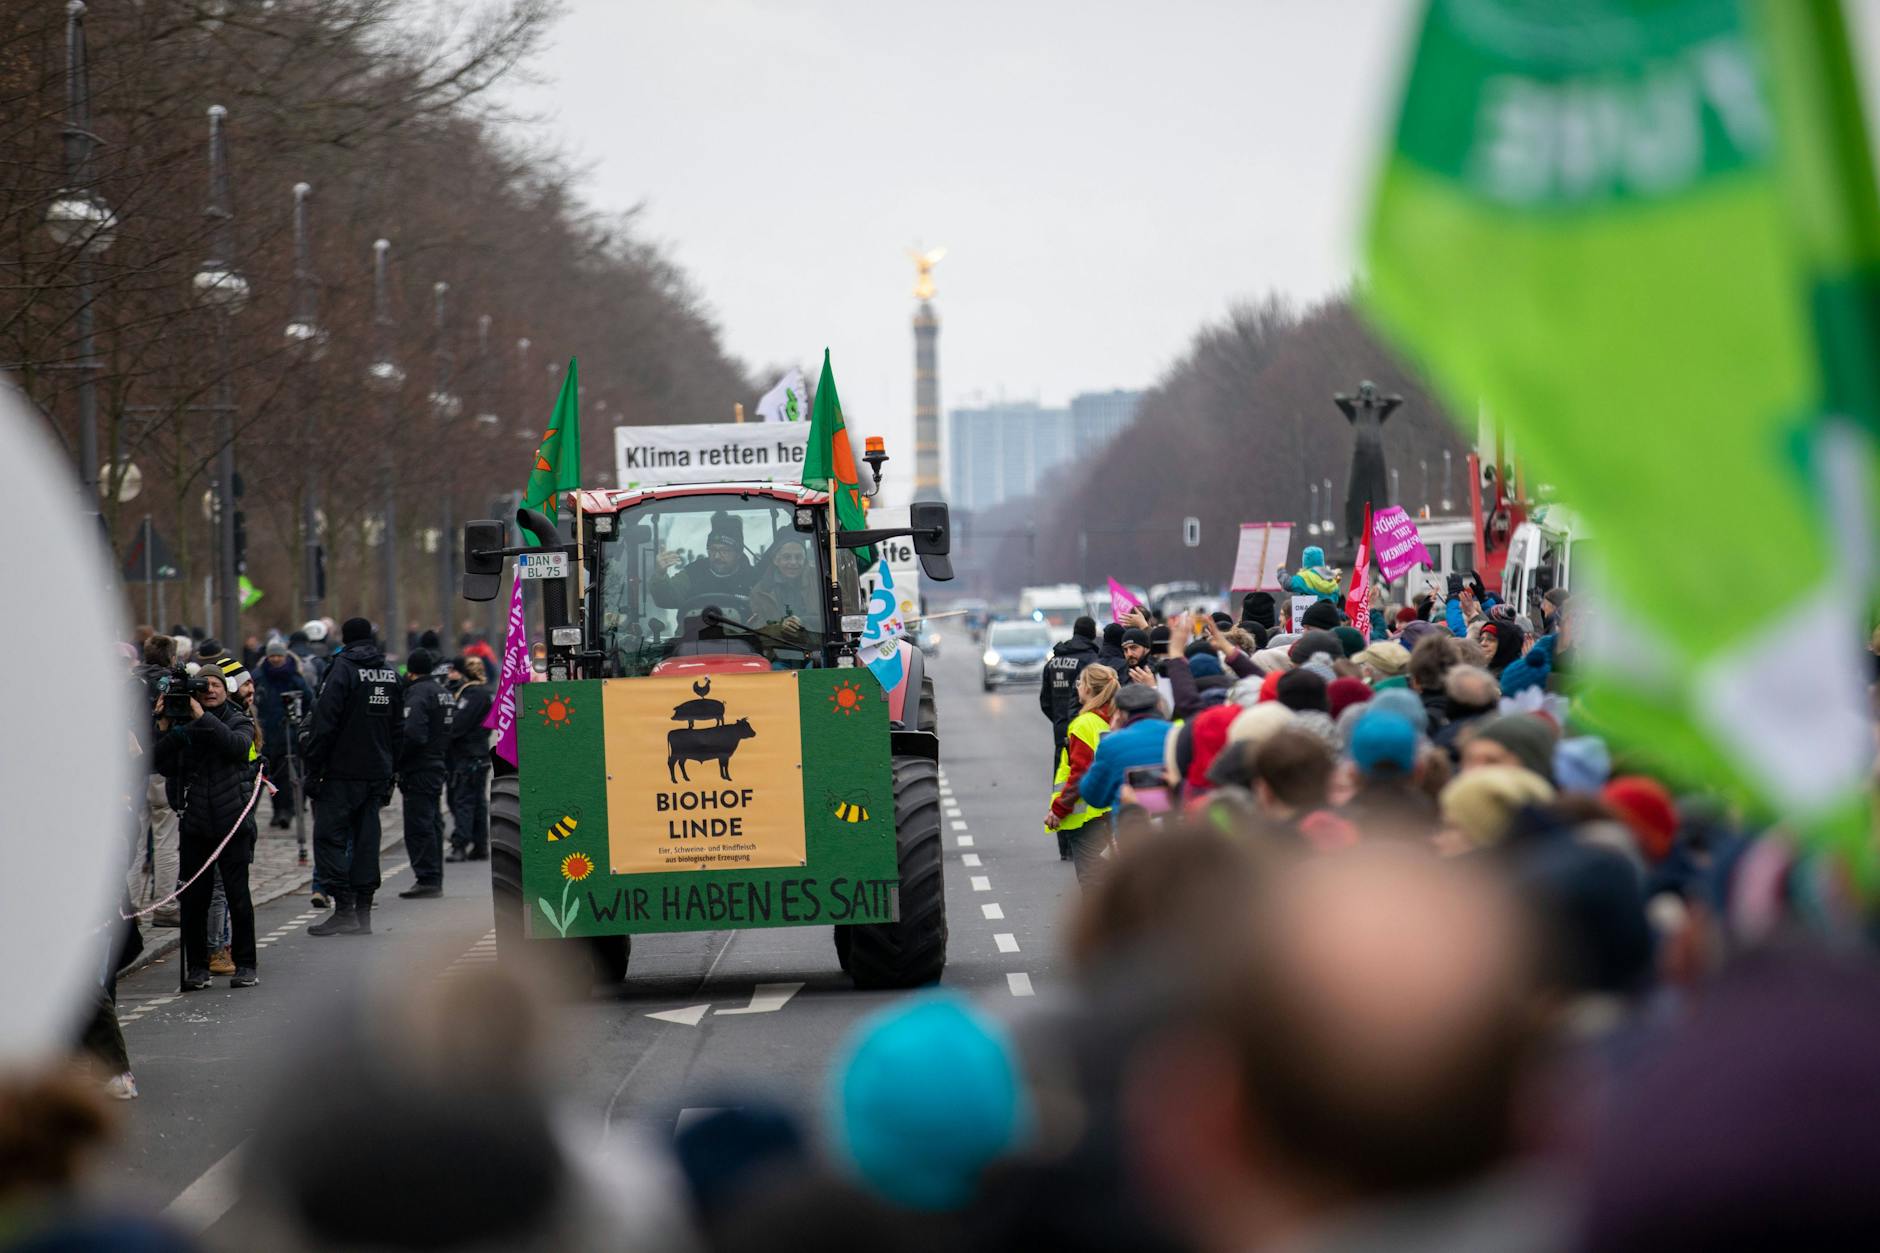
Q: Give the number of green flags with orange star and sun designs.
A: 2